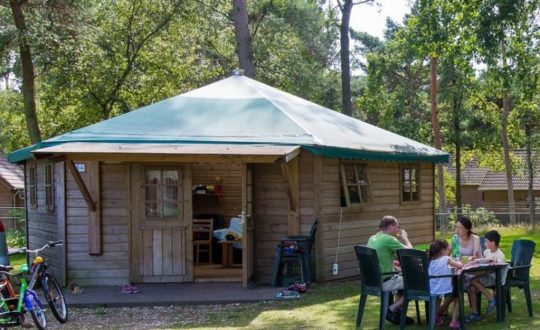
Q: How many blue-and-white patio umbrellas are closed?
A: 0